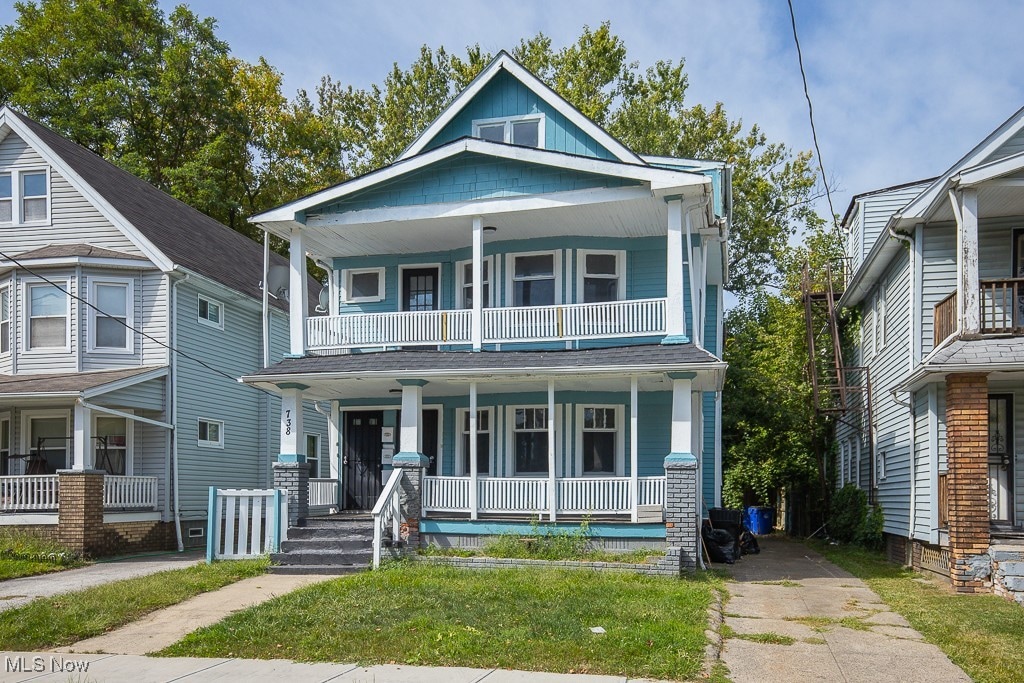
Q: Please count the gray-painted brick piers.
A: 3